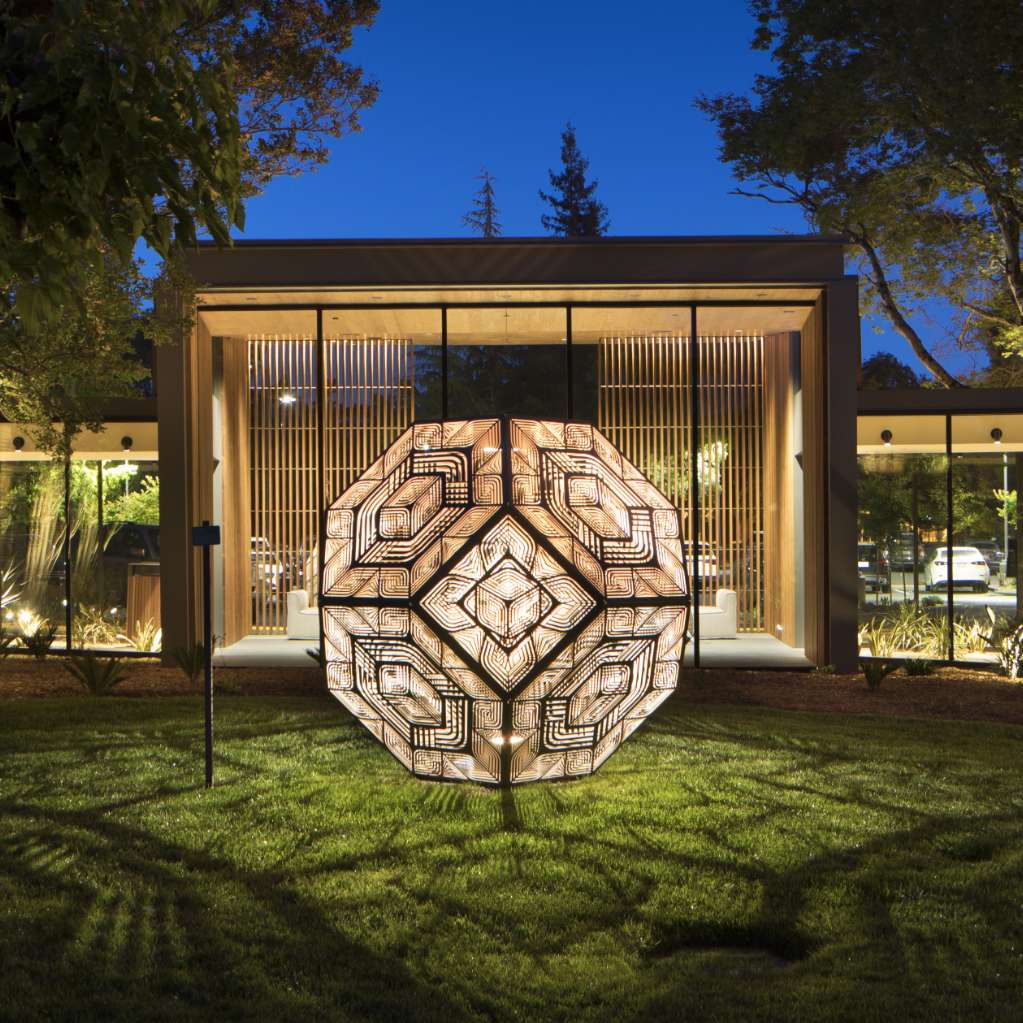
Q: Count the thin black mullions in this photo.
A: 6